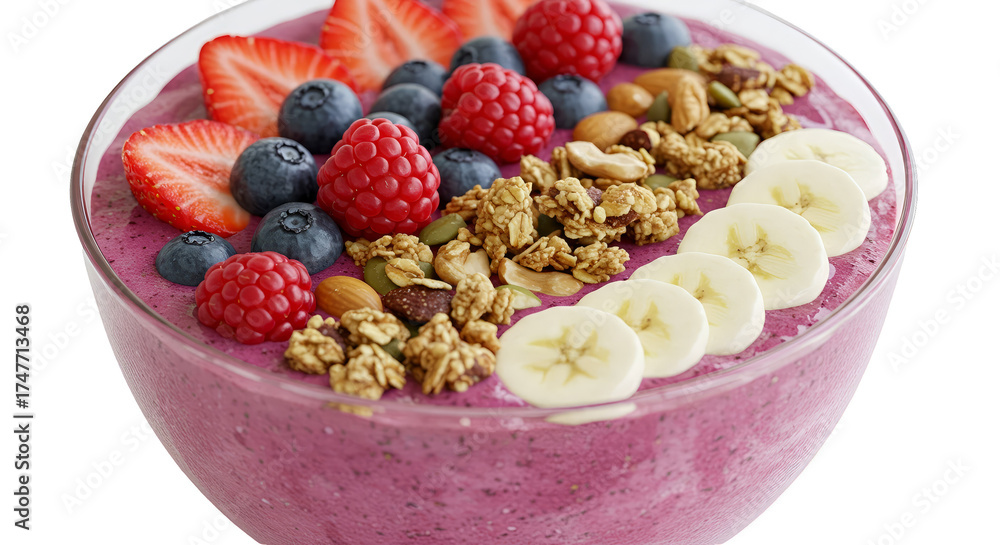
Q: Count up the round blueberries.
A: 11